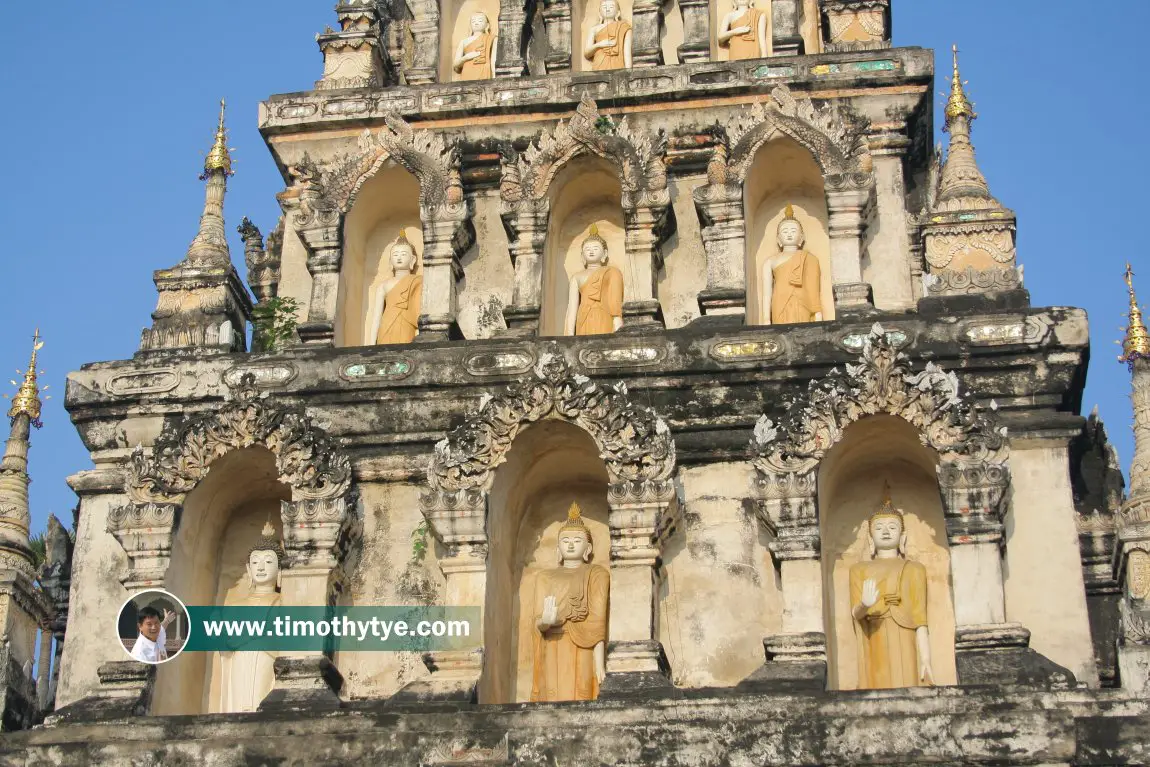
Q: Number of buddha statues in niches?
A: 9